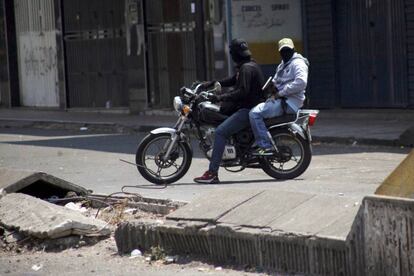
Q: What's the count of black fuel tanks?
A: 1